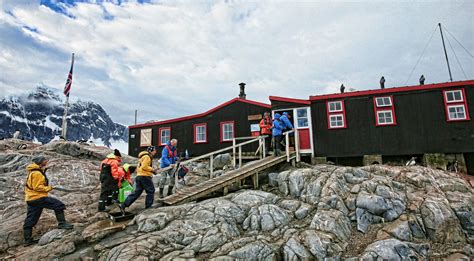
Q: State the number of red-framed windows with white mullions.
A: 6